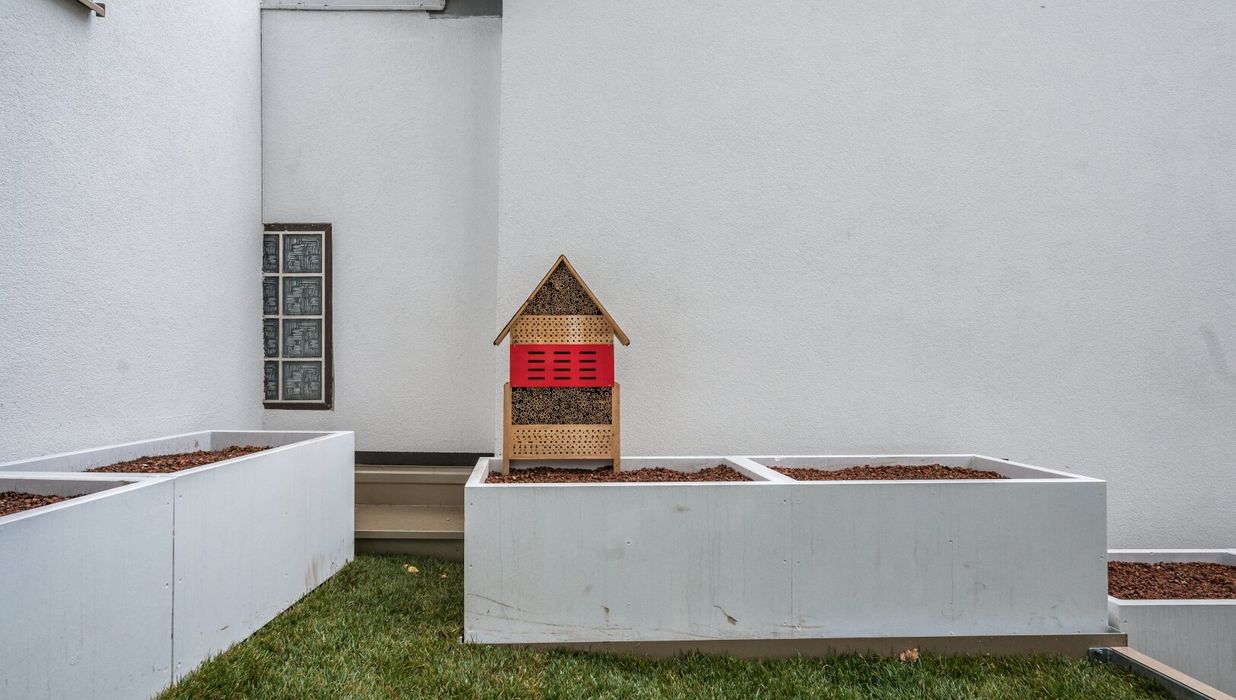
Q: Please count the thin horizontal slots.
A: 12